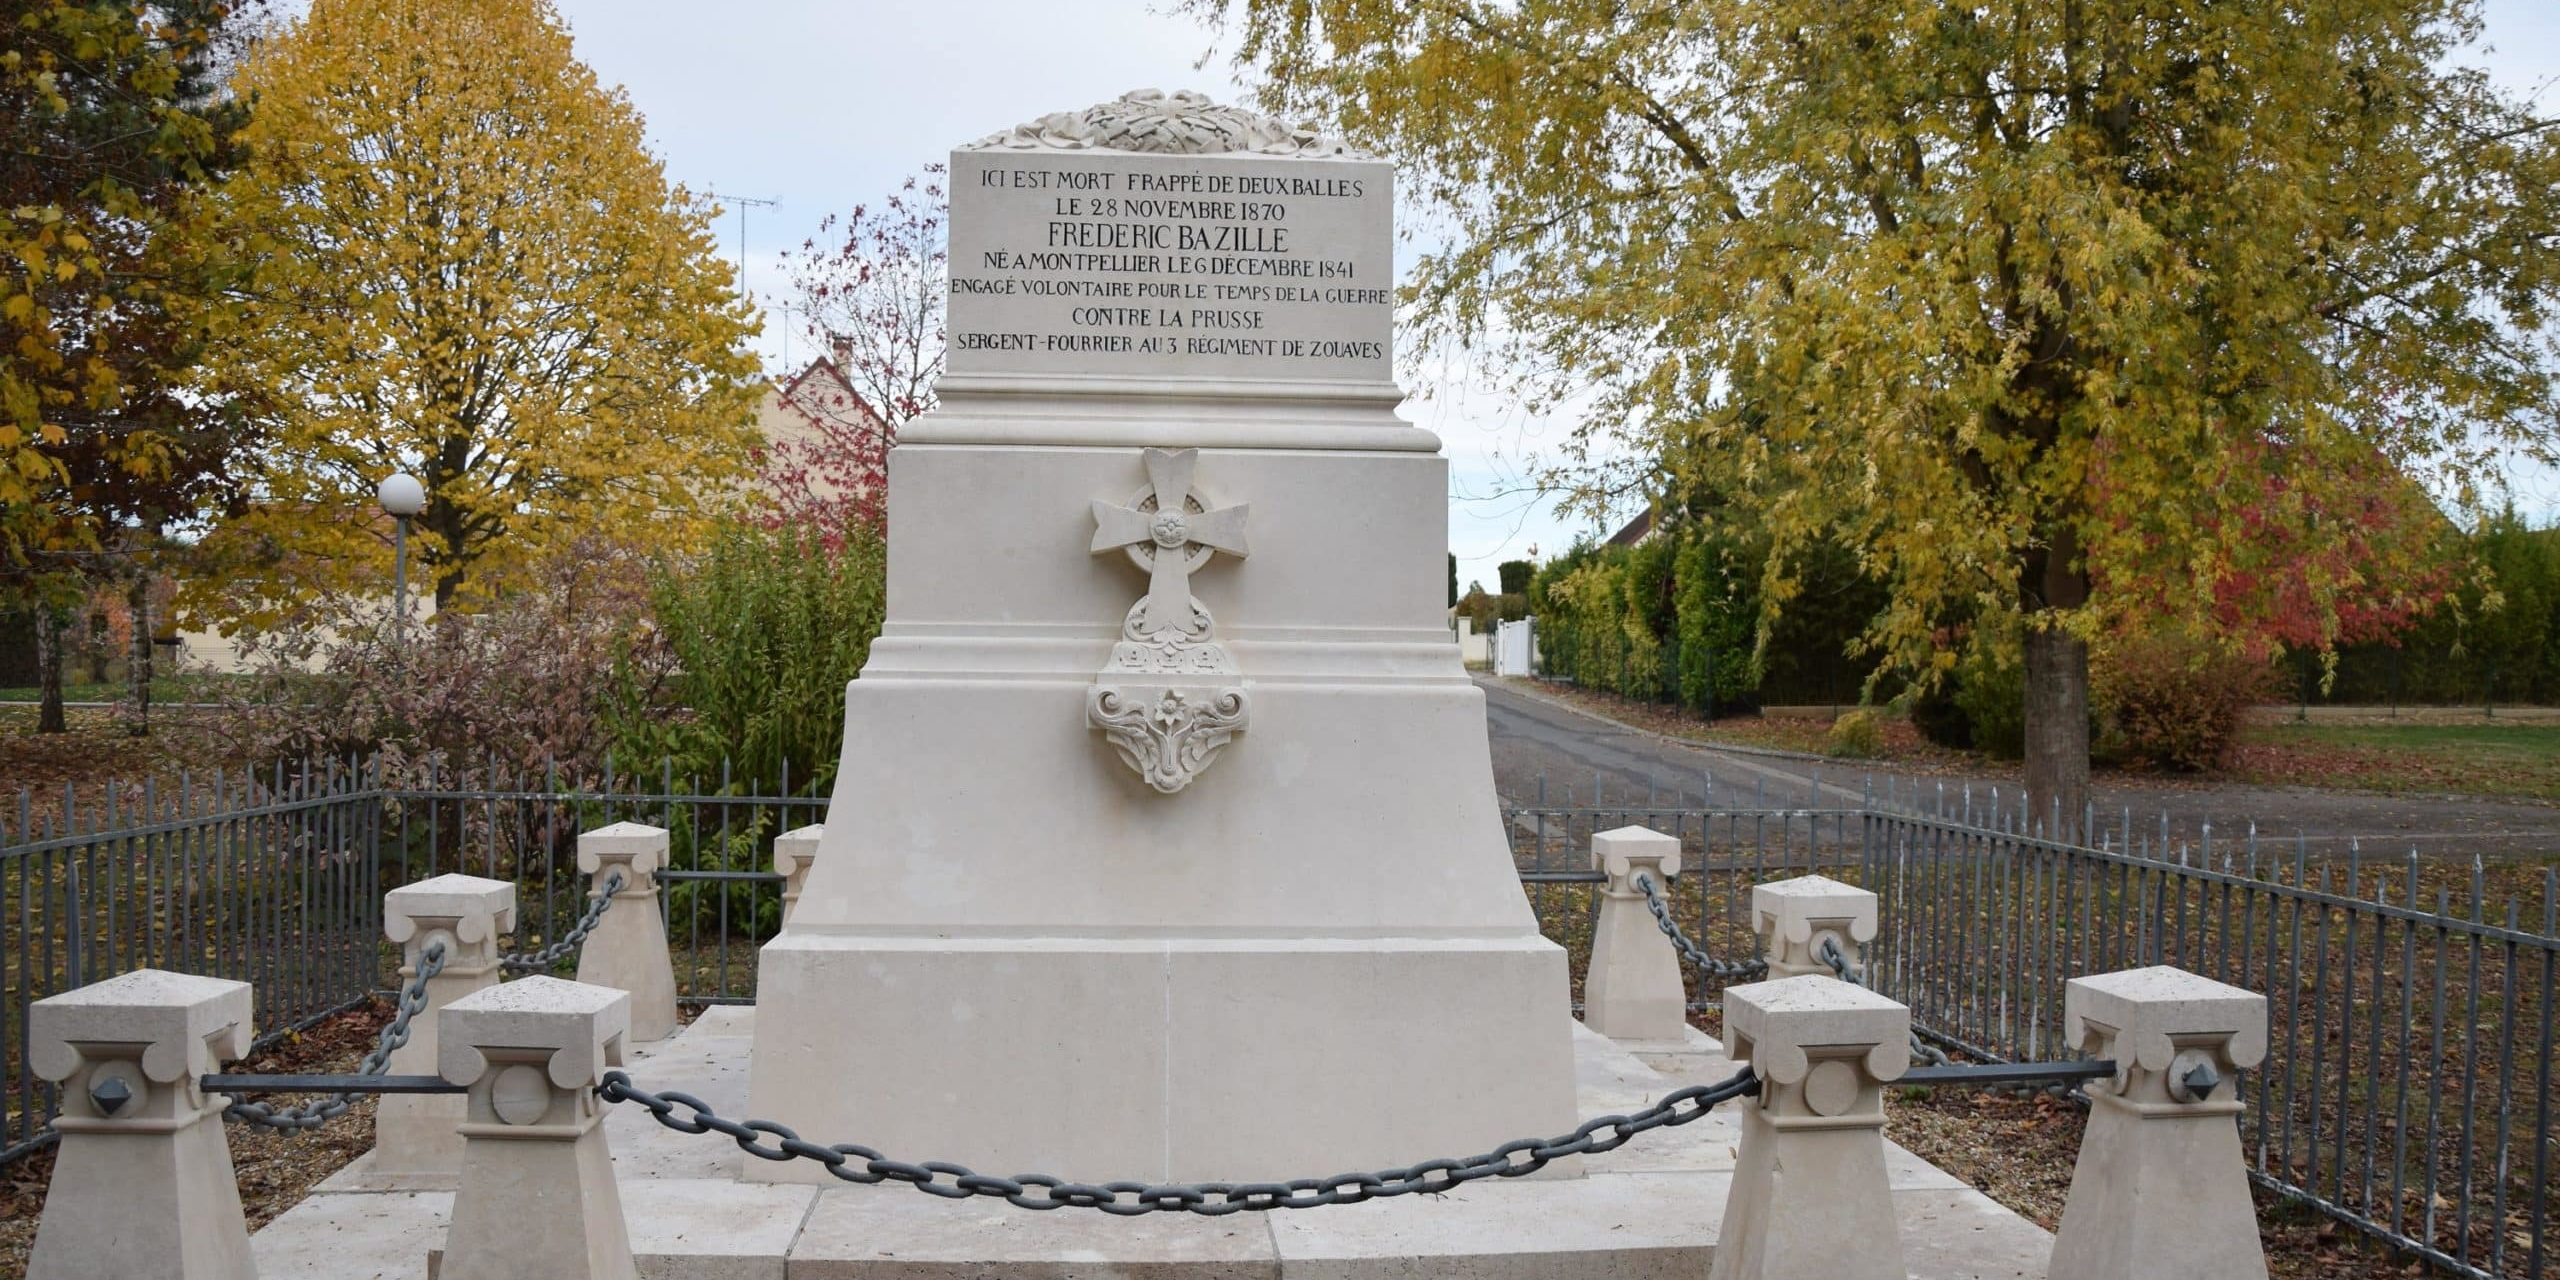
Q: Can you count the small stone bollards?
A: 9